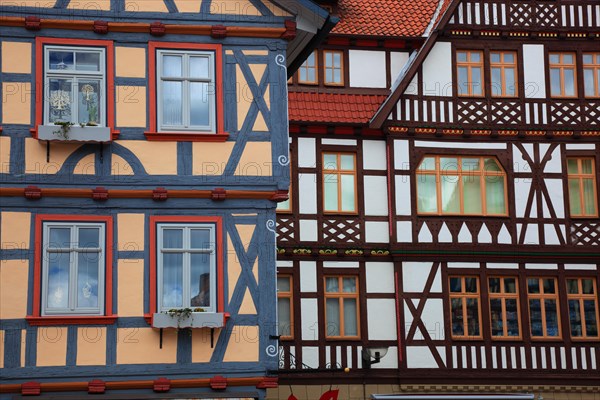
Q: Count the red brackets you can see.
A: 15